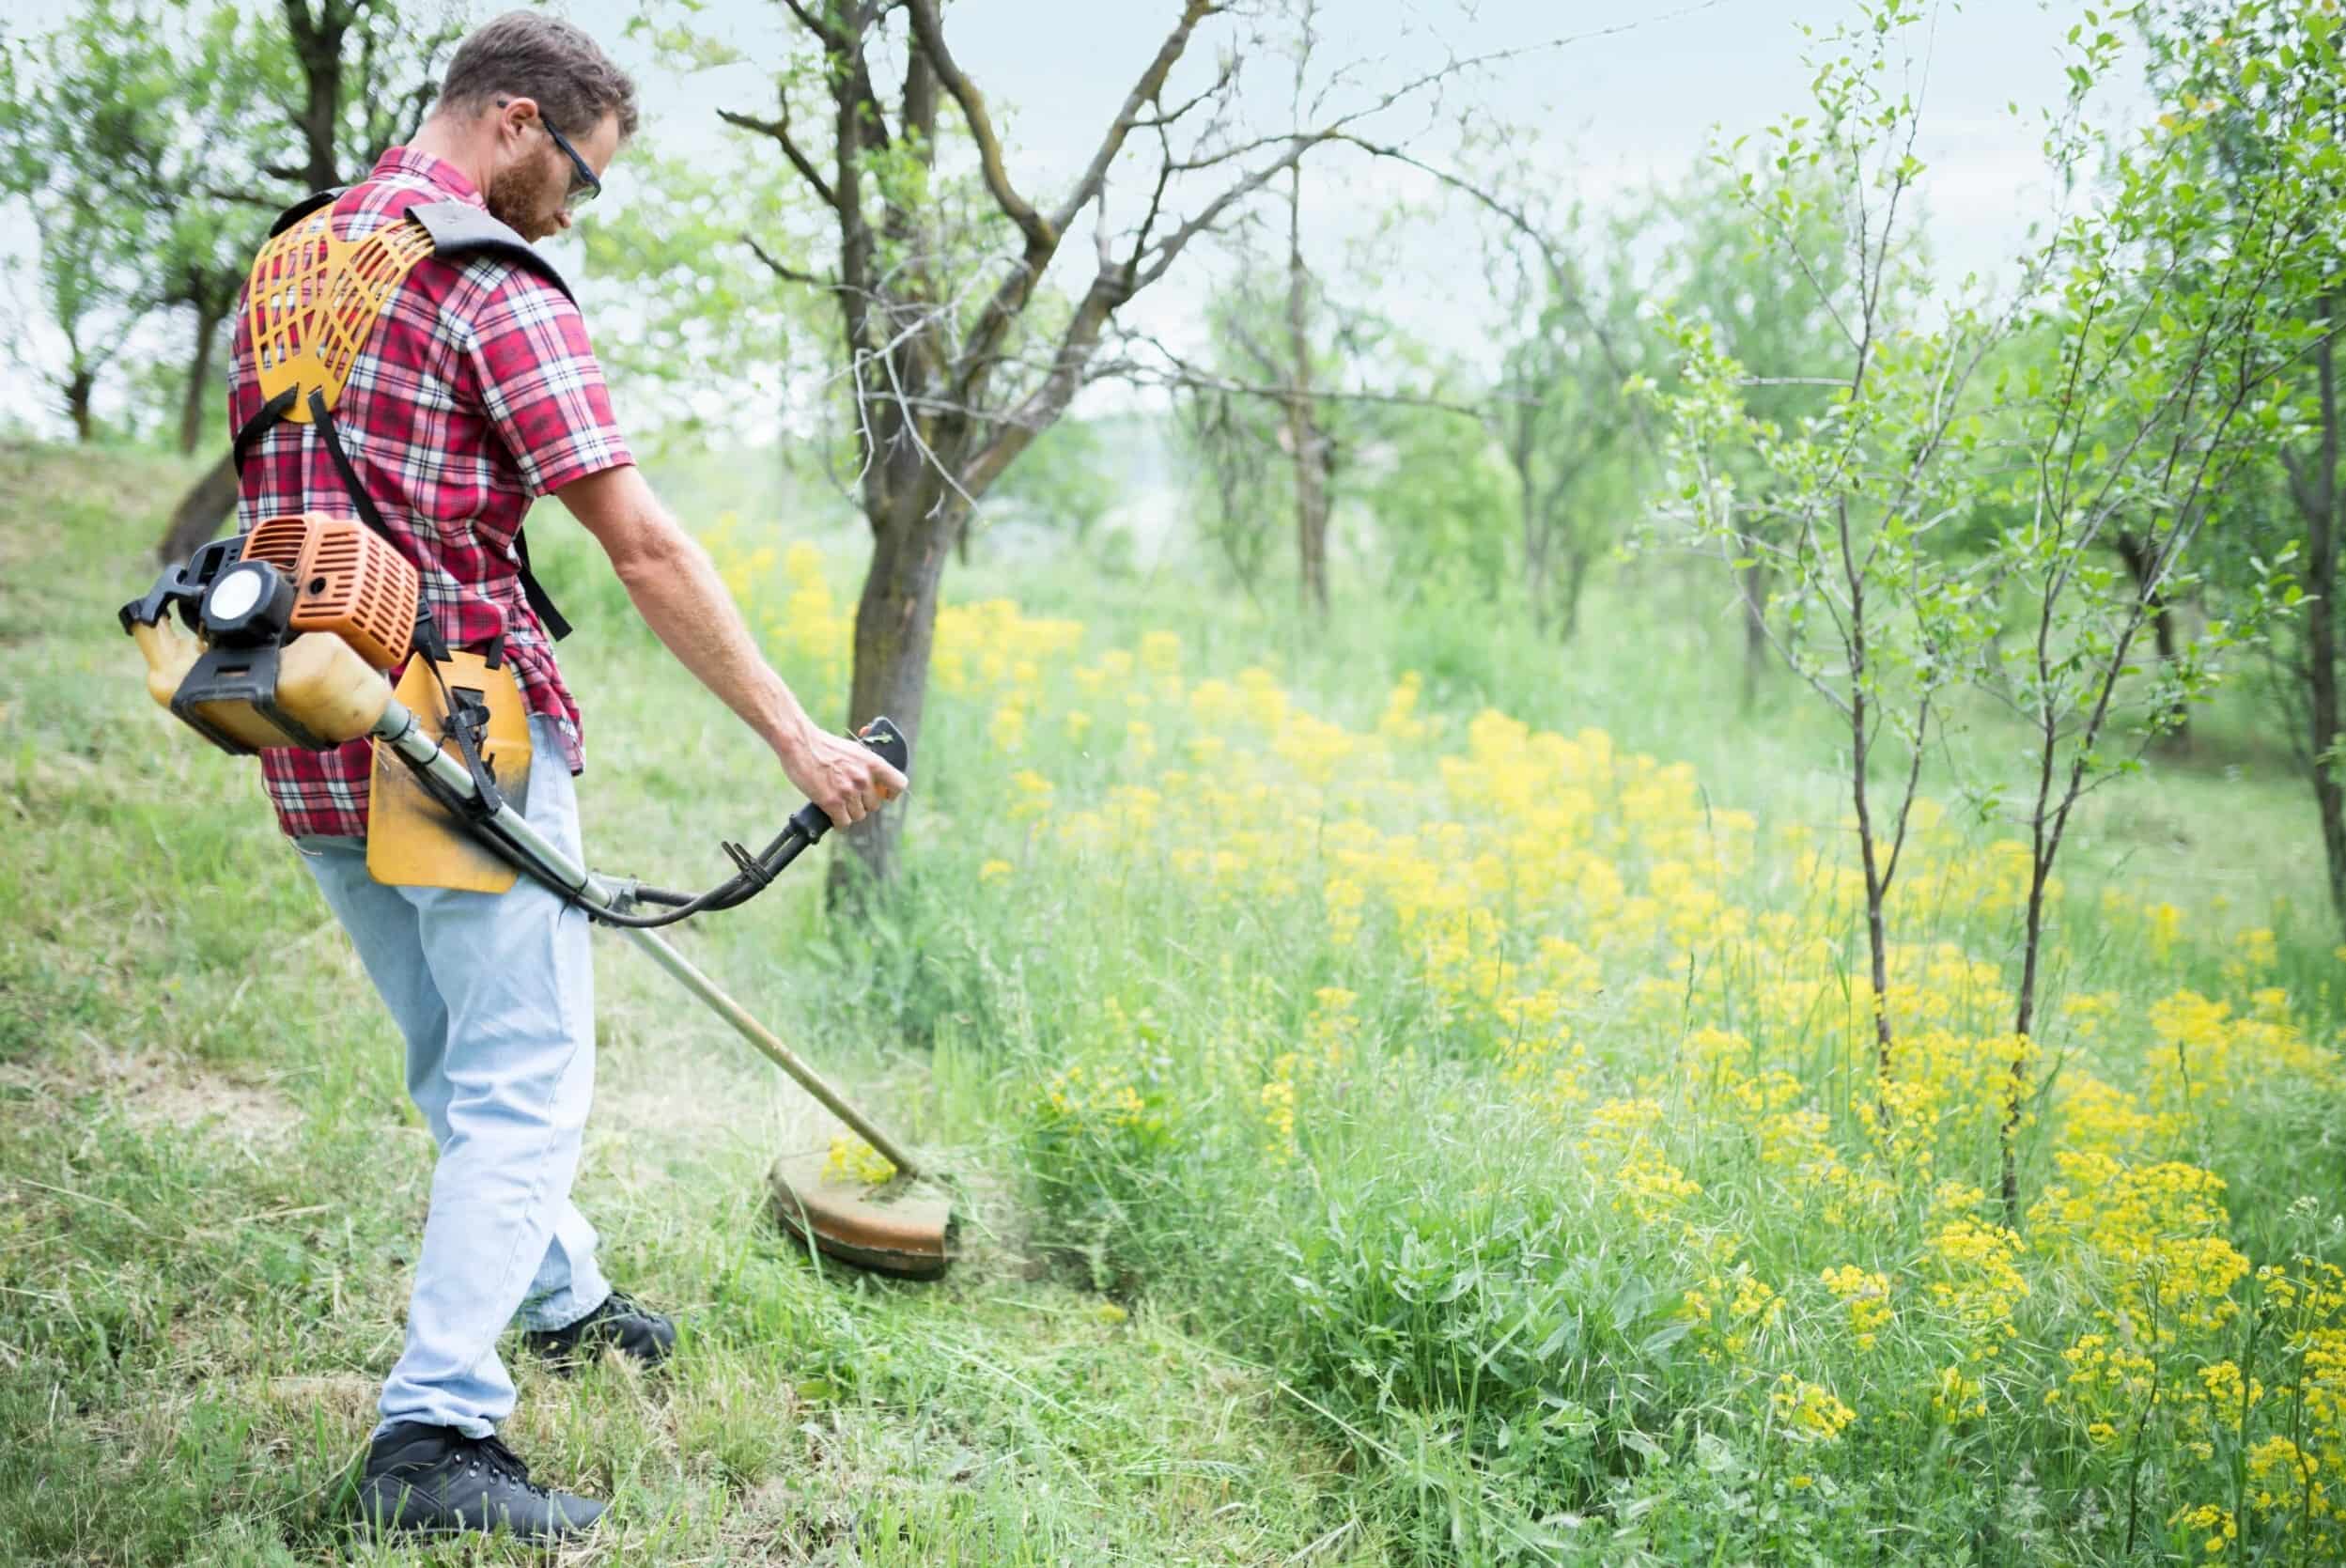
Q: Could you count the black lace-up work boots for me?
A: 2